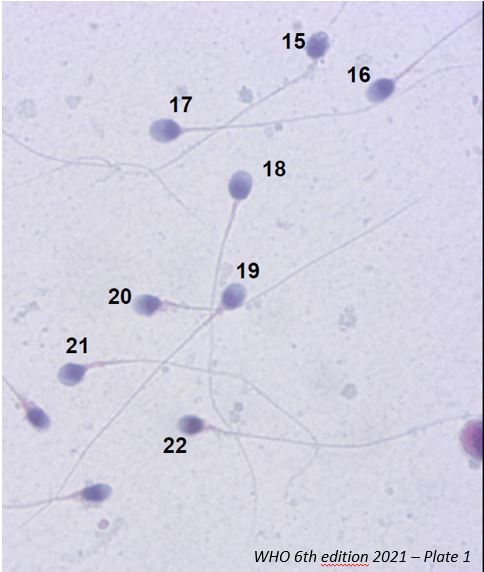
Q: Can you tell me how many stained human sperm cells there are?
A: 10